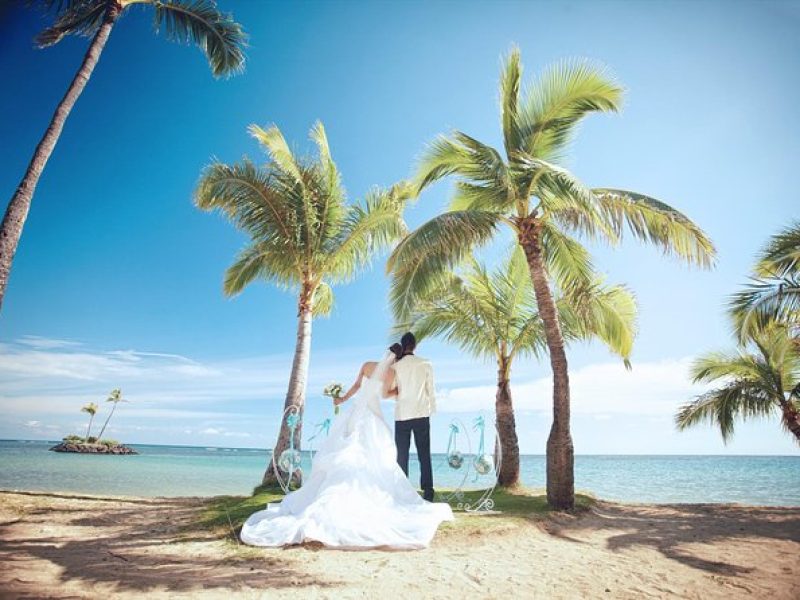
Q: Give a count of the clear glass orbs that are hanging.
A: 3